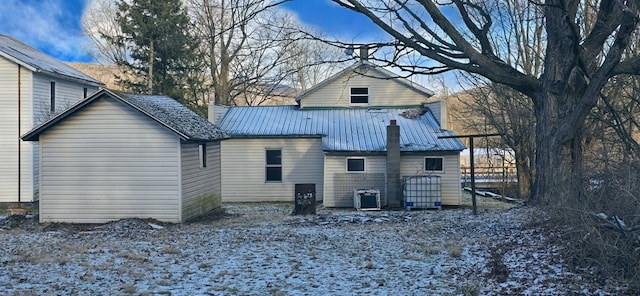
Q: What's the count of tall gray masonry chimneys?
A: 1